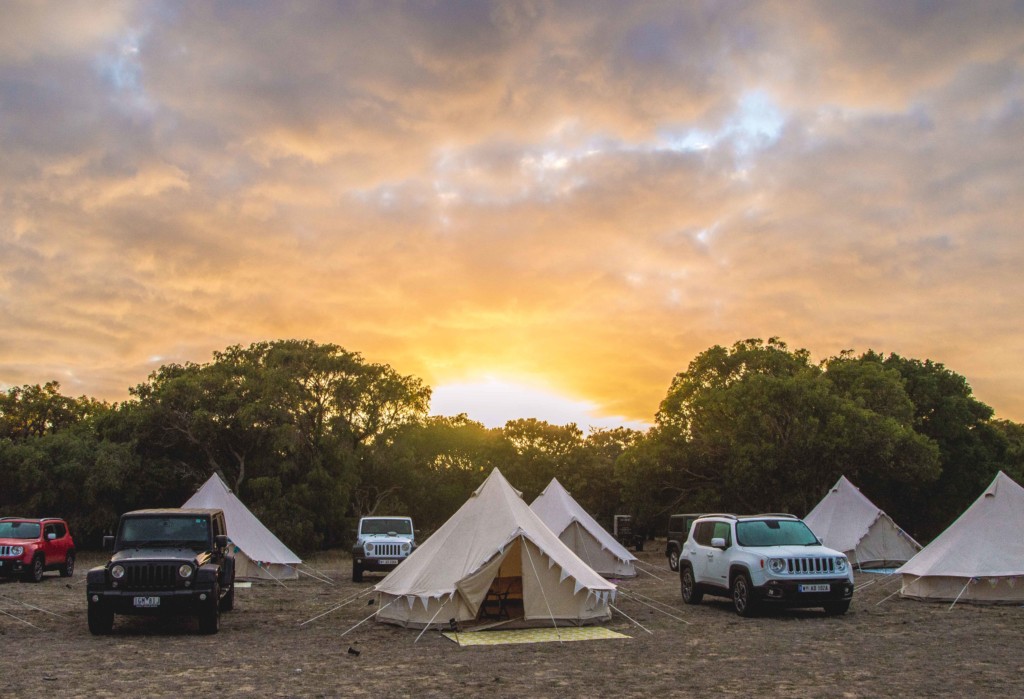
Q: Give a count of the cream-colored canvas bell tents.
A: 5